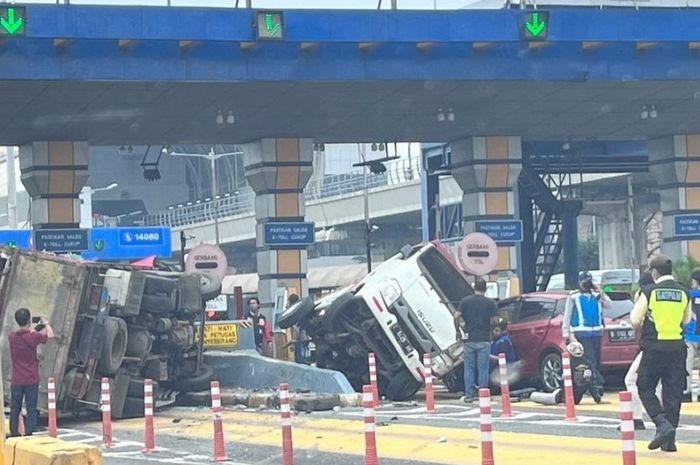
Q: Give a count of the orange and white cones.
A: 12